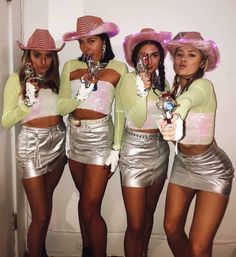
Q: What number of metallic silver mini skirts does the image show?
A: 4